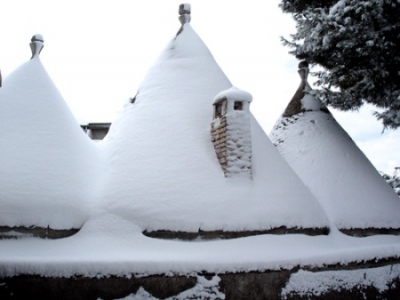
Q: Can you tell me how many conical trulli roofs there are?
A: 3